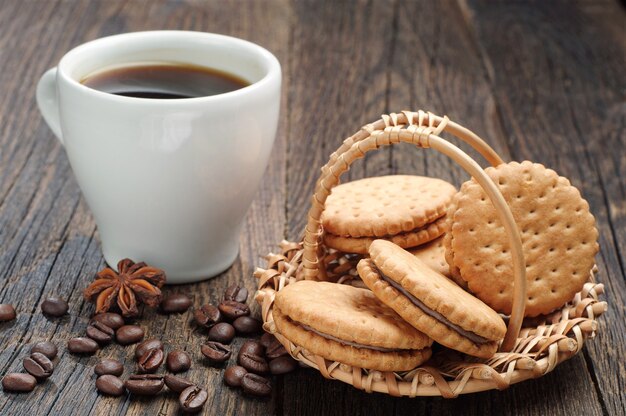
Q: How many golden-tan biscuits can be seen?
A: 5